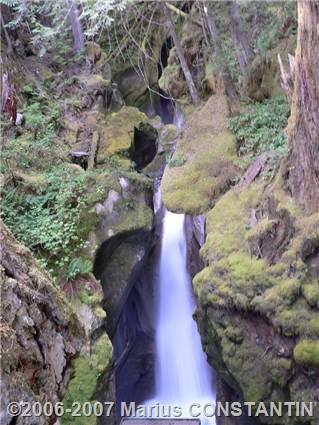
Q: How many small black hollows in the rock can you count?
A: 1